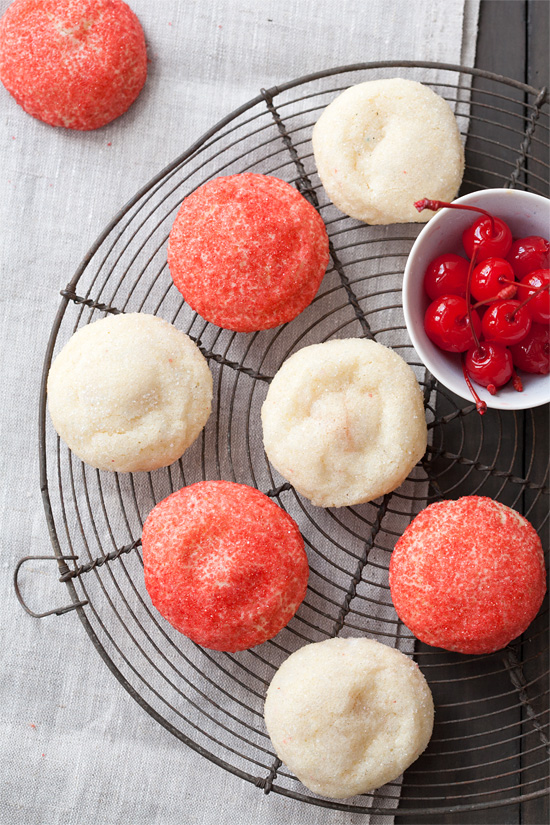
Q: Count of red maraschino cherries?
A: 9